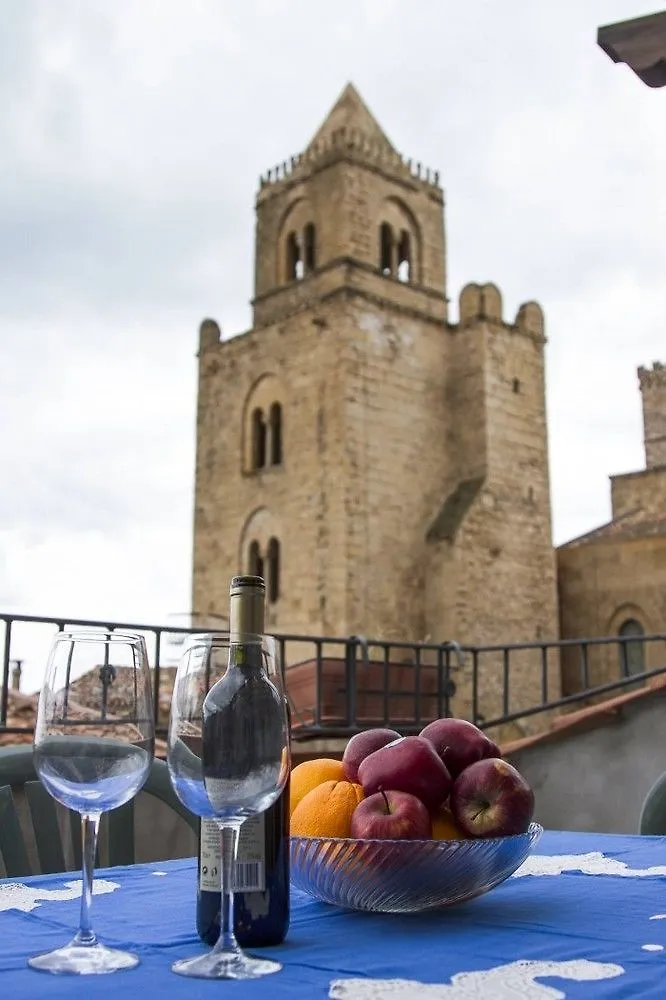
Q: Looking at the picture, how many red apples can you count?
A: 5